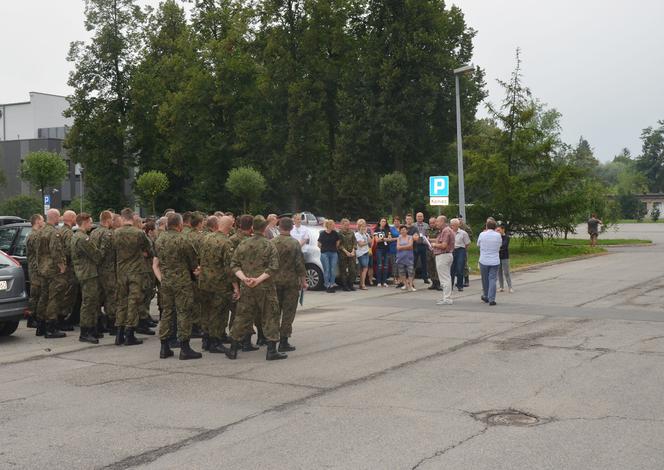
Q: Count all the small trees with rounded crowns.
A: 4